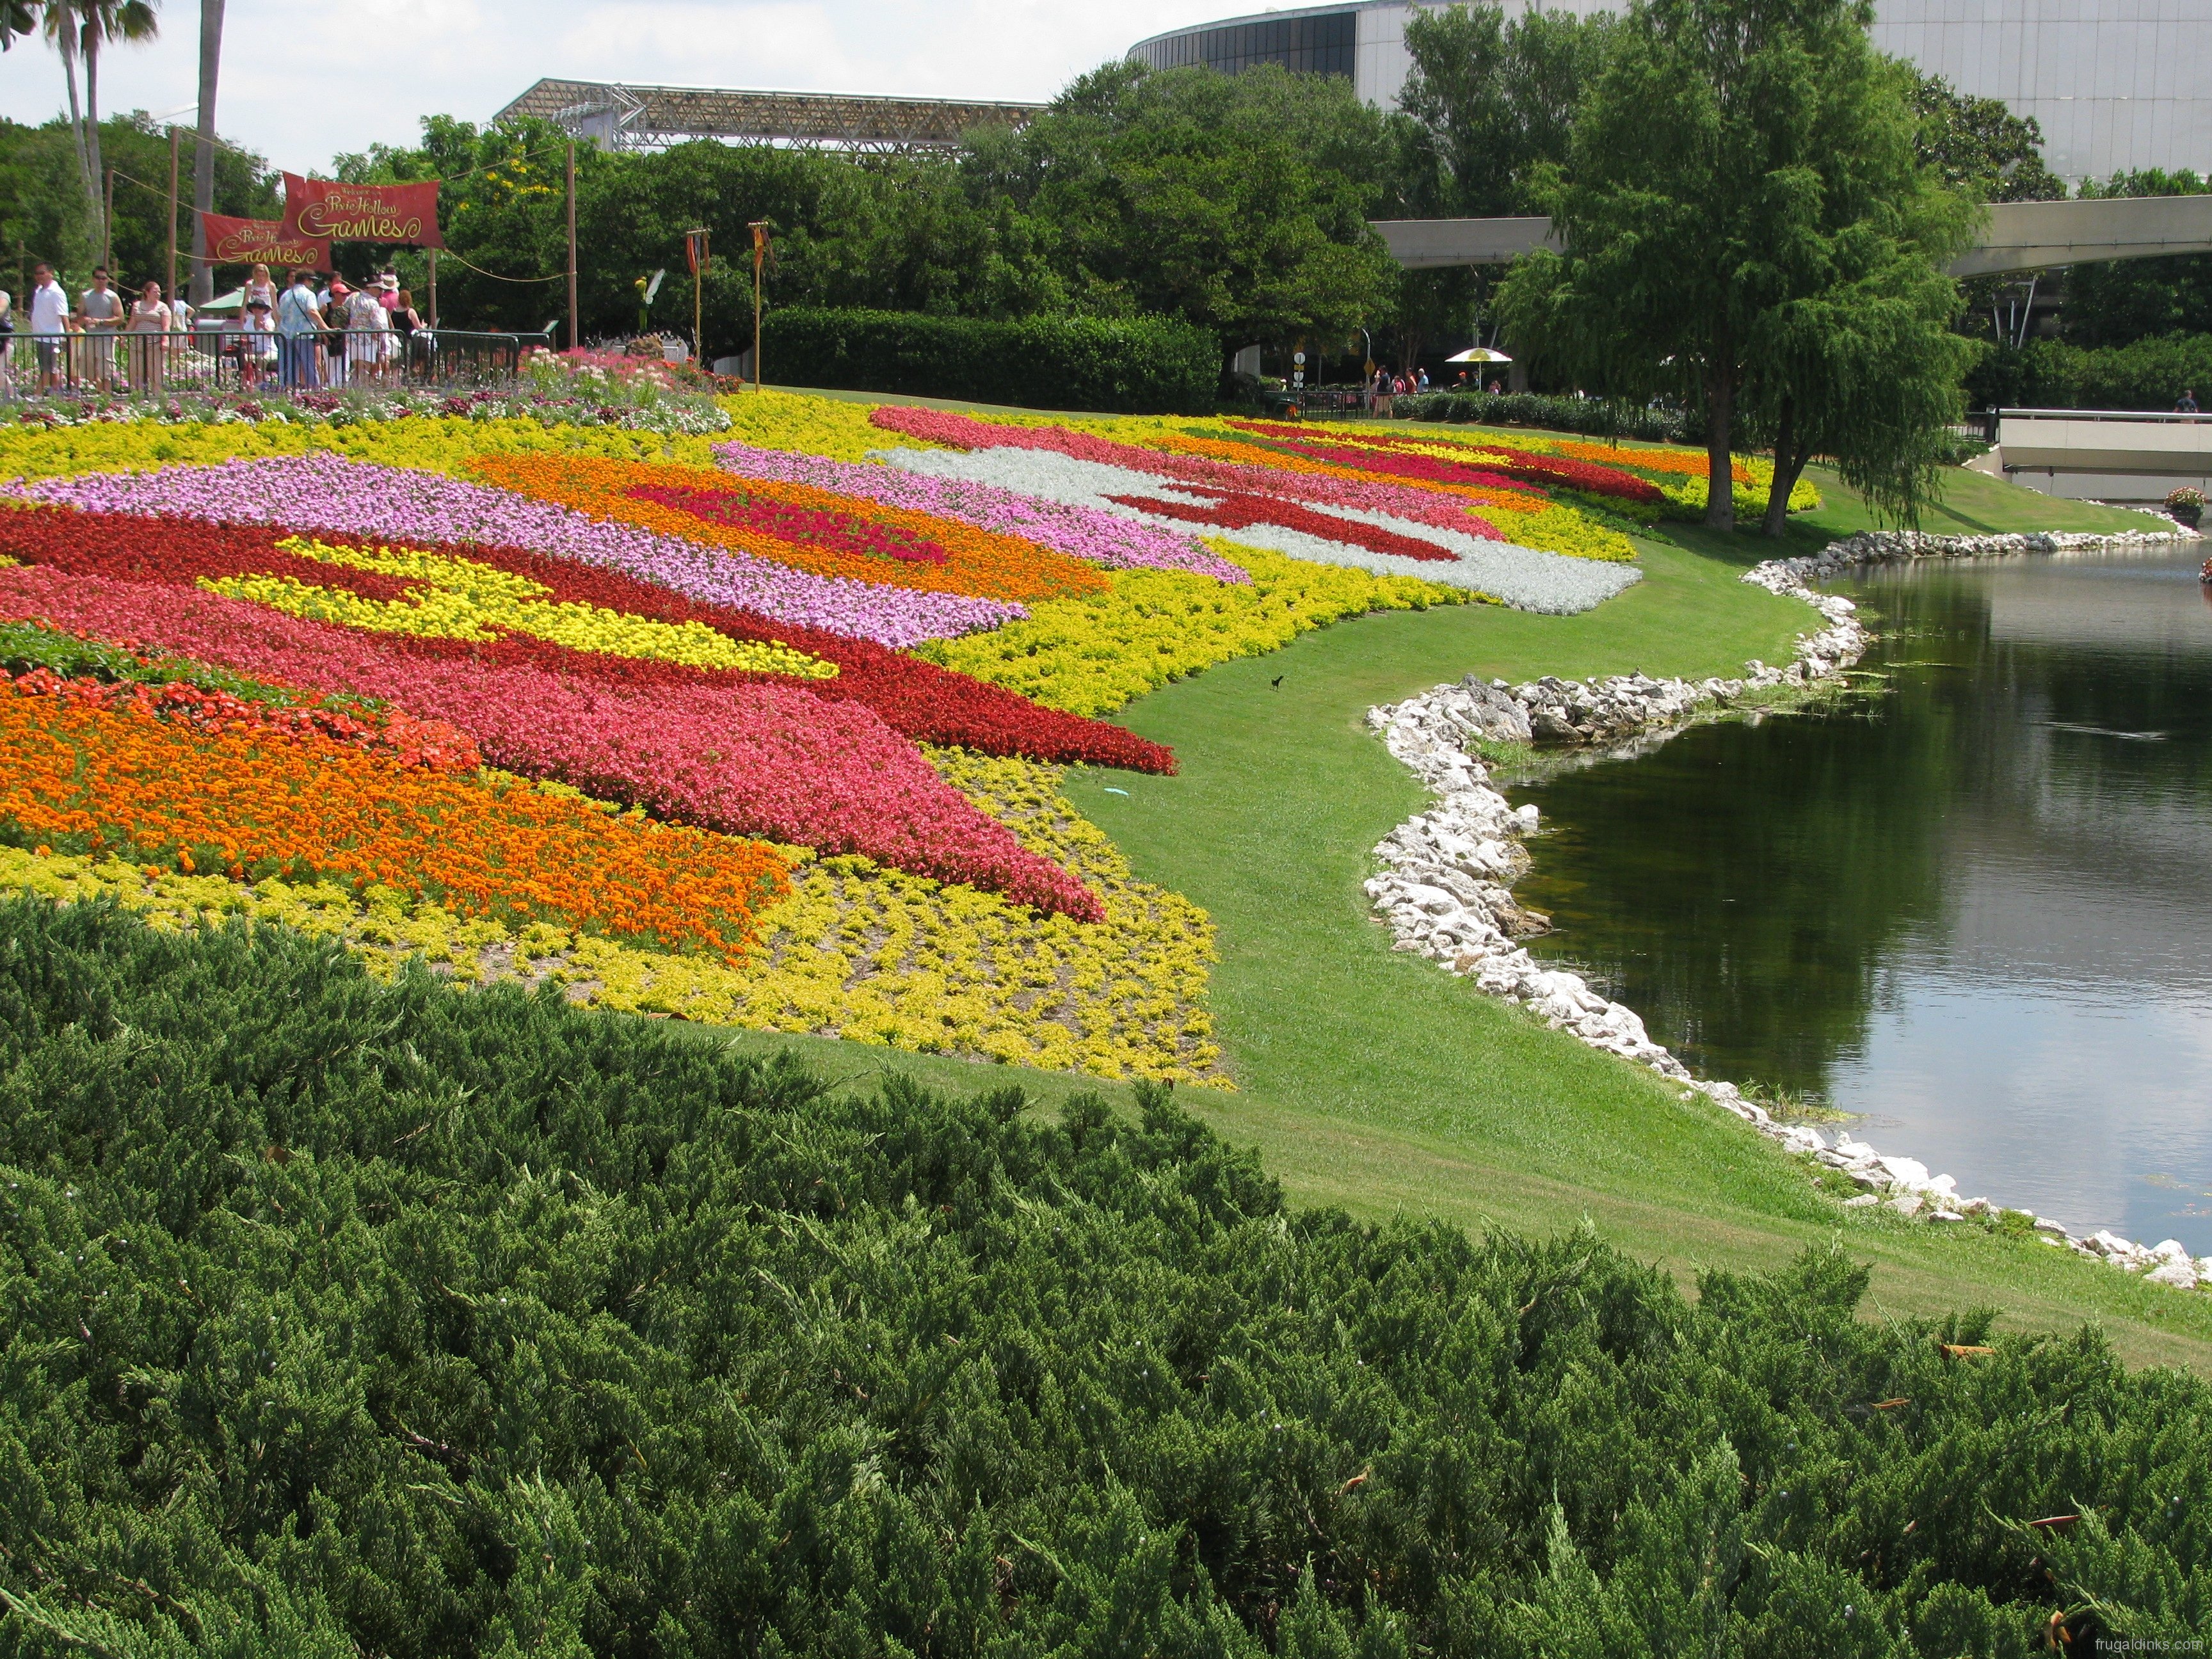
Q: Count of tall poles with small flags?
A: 2